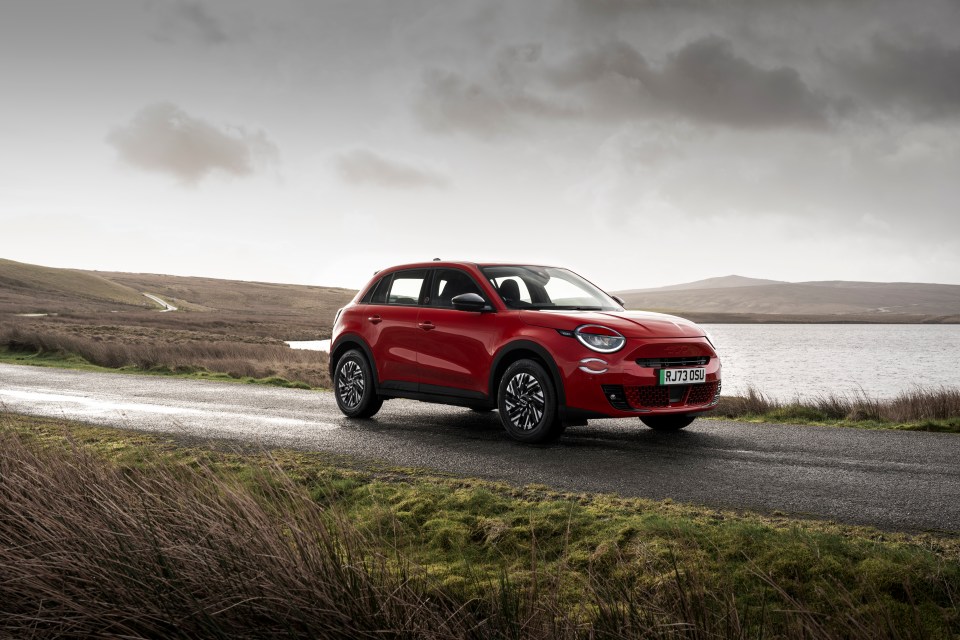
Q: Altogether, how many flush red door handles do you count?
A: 2